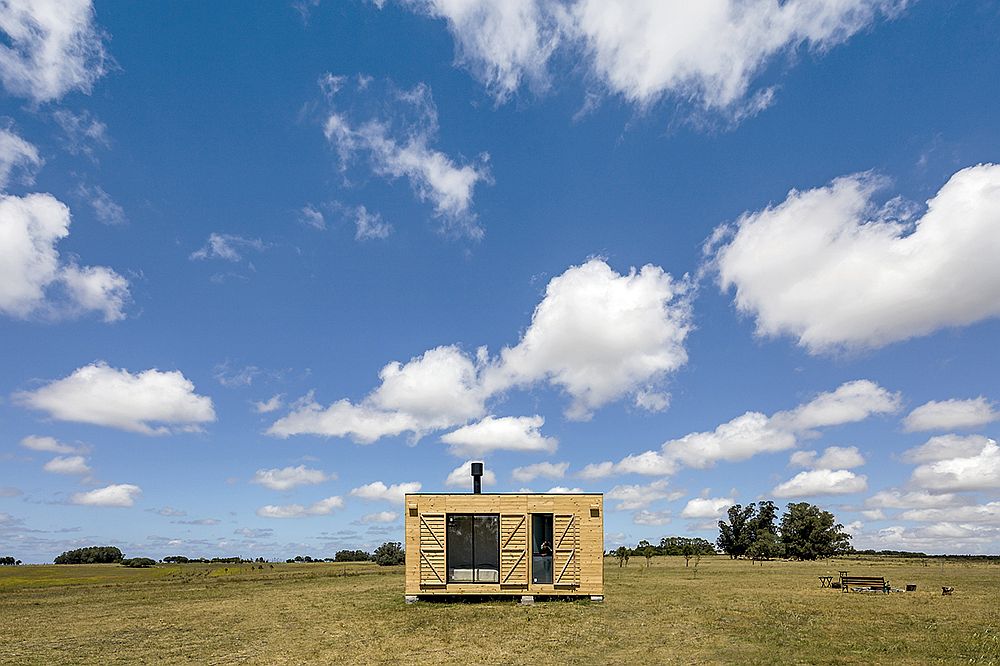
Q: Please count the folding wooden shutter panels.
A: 3